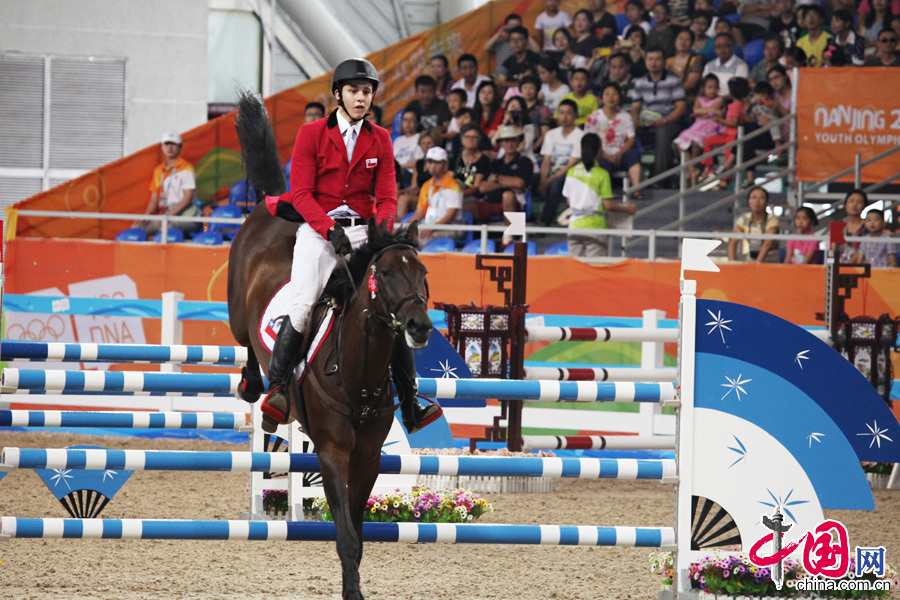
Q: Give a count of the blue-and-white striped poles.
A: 5